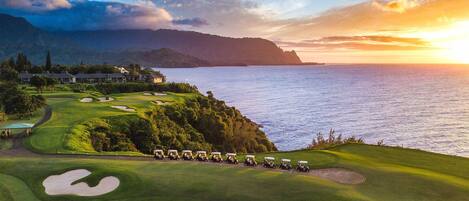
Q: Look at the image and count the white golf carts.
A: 10